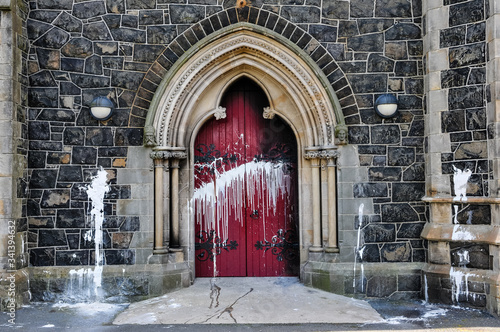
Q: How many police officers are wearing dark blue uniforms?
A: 0